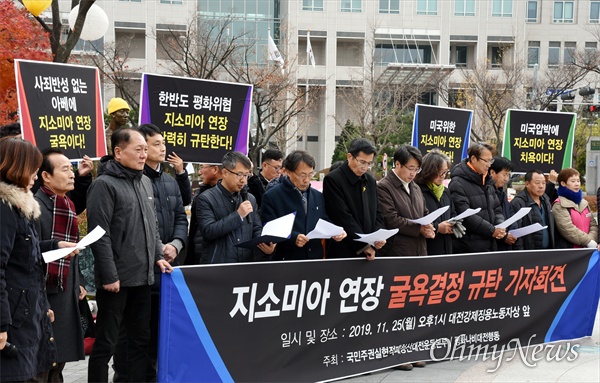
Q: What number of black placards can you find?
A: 4